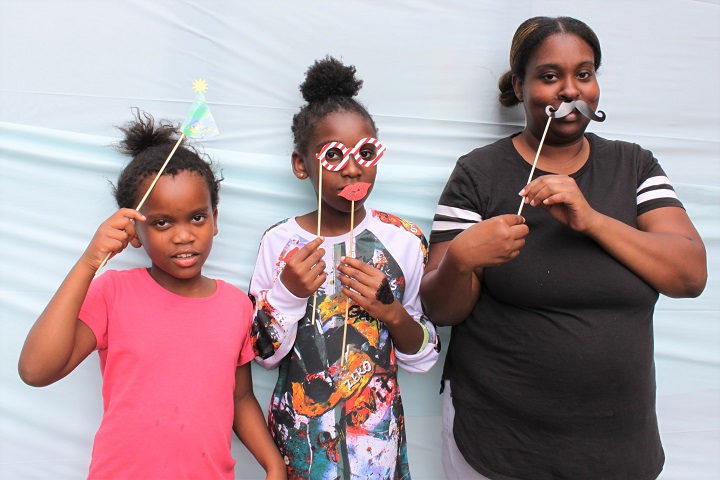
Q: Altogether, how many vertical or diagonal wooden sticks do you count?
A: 4